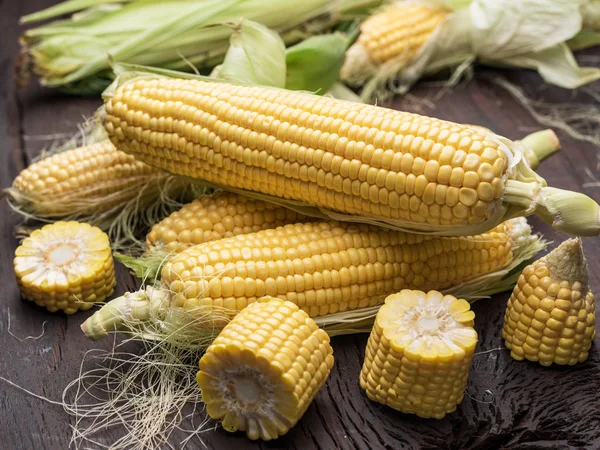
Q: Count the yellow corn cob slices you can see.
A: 4